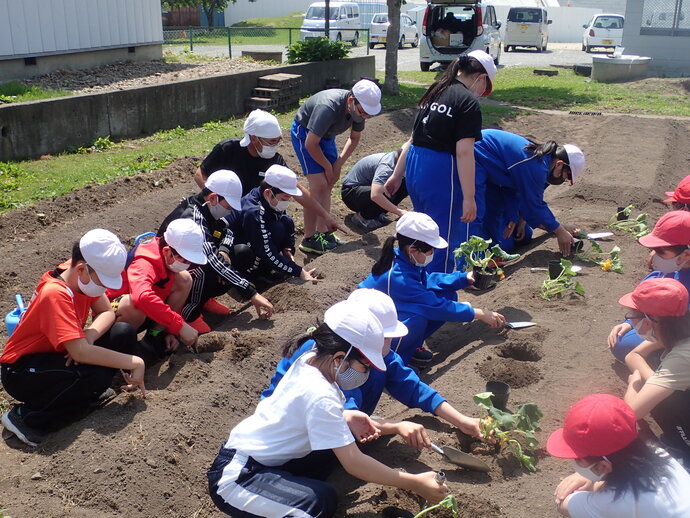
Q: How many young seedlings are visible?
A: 6